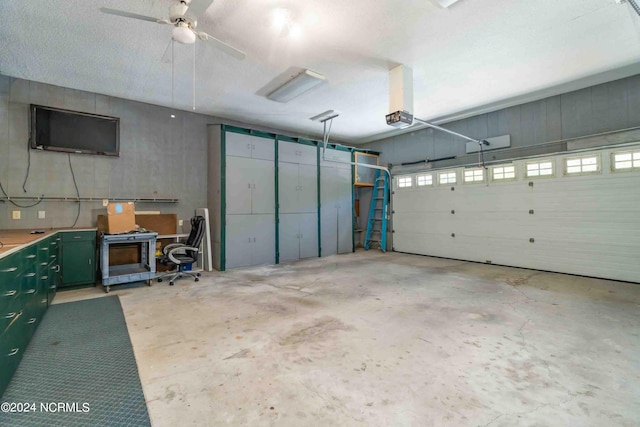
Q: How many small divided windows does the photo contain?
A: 8